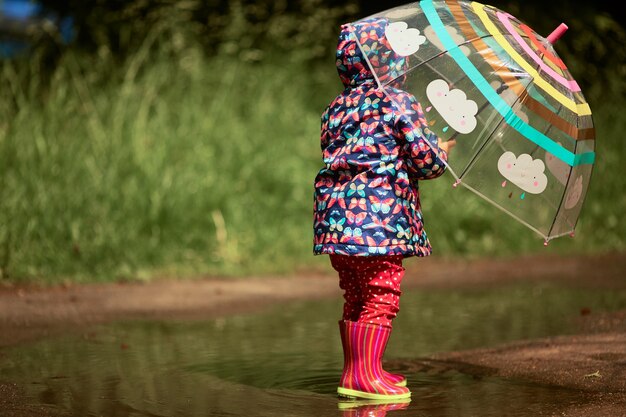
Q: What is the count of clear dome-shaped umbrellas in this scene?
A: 1